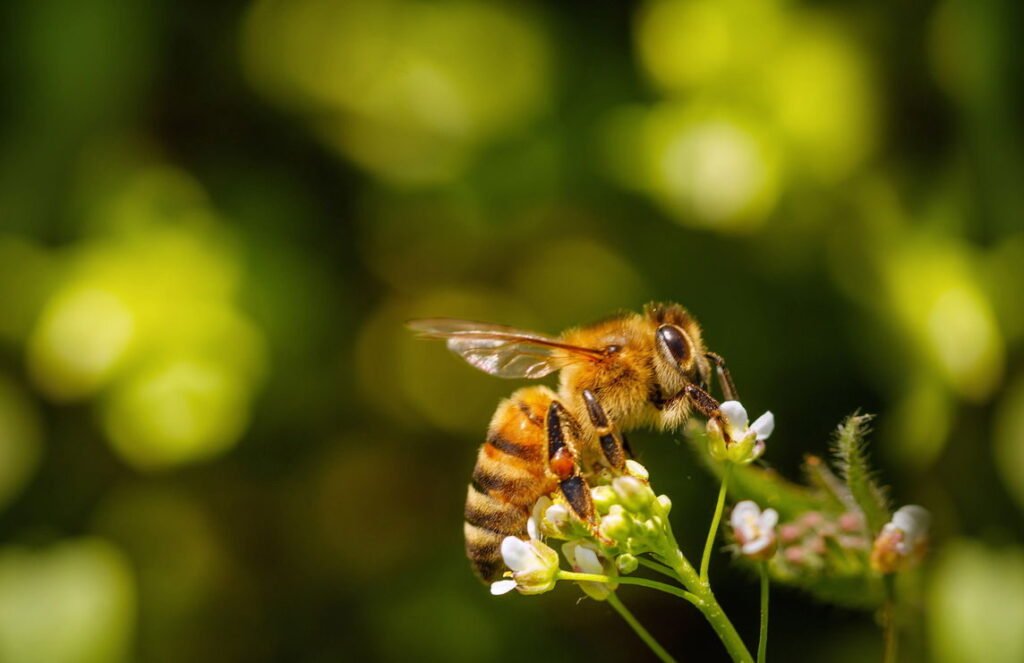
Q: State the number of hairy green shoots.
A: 1